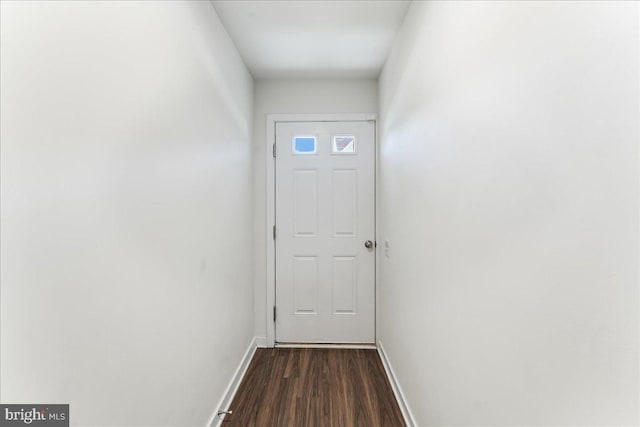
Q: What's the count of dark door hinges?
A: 3